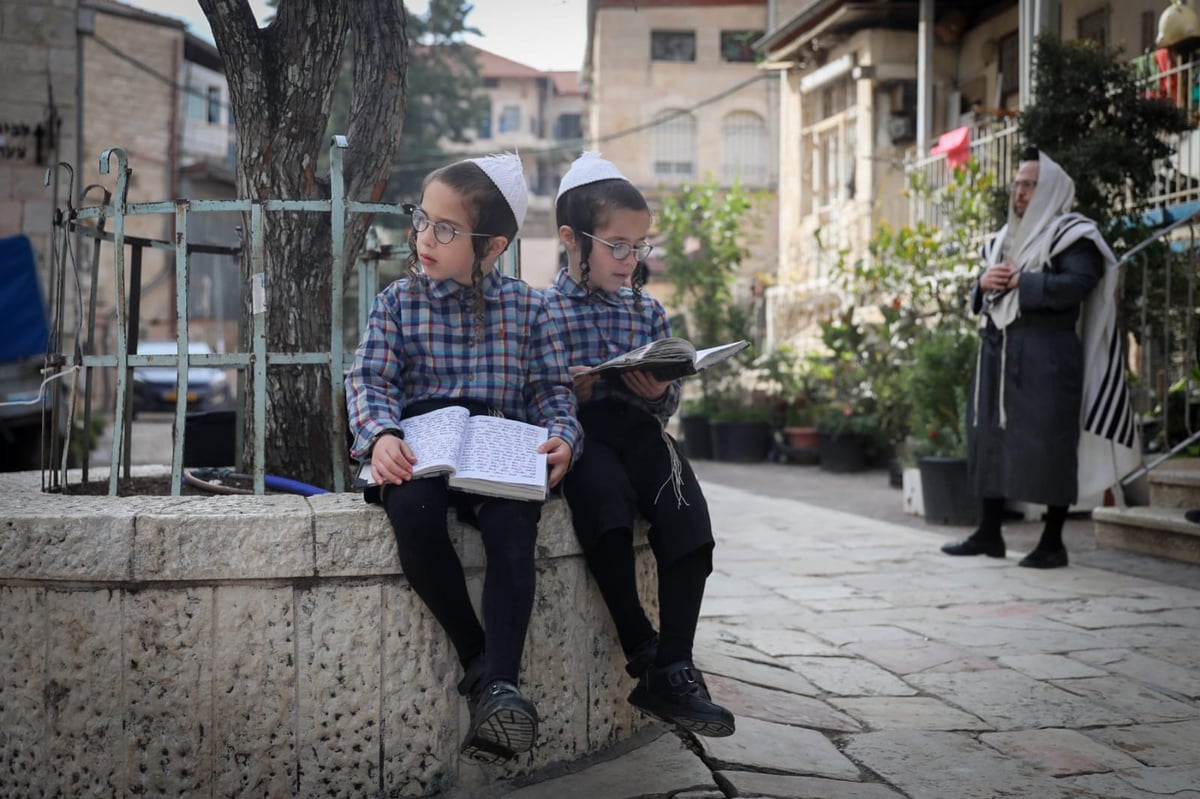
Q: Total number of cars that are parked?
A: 1